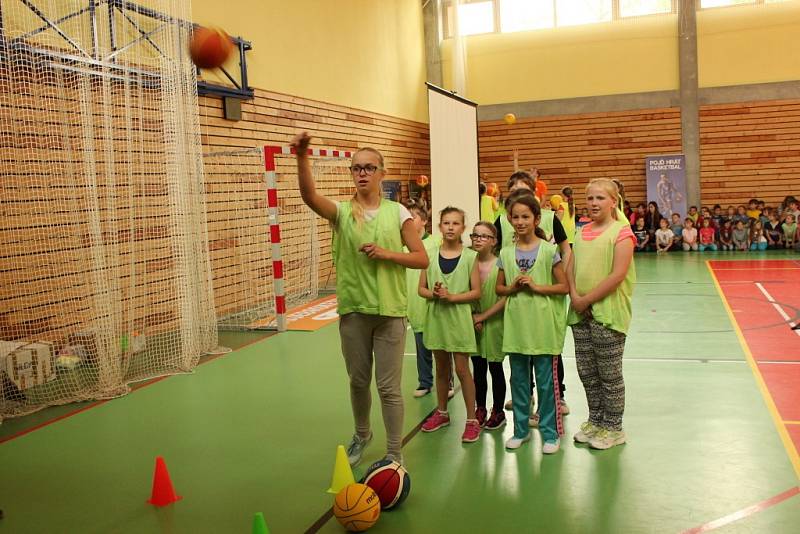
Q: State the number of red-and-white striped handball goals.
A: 1